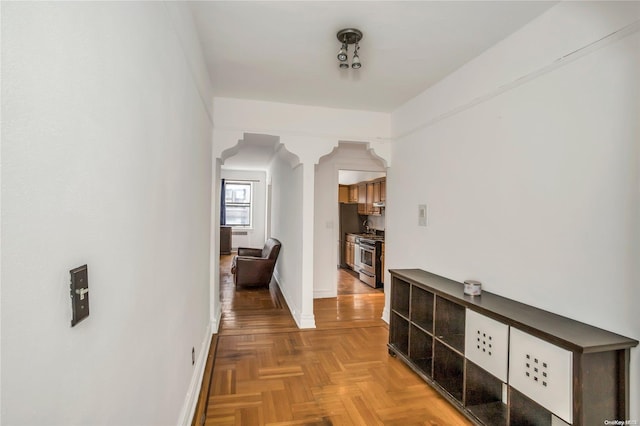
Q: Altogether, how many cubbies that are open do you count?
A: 8